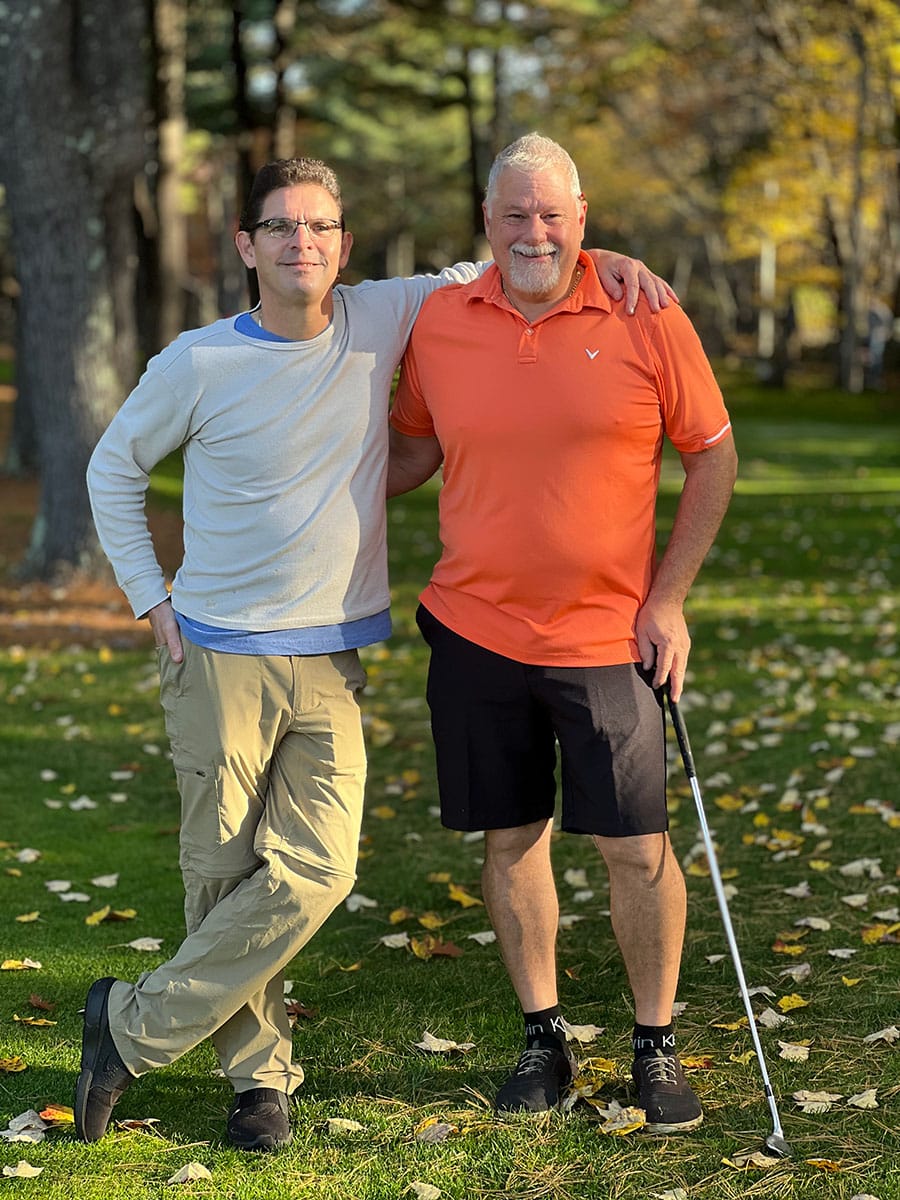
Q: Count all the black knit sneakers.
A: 2